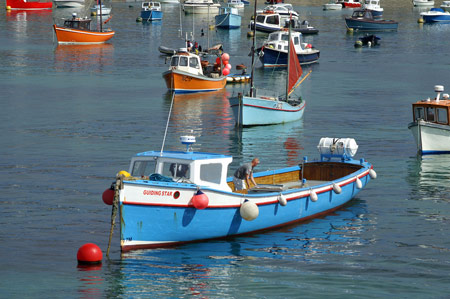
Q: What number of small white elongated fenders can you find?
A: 5